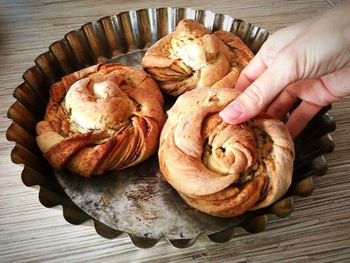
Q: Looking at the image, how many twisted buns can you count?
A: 3